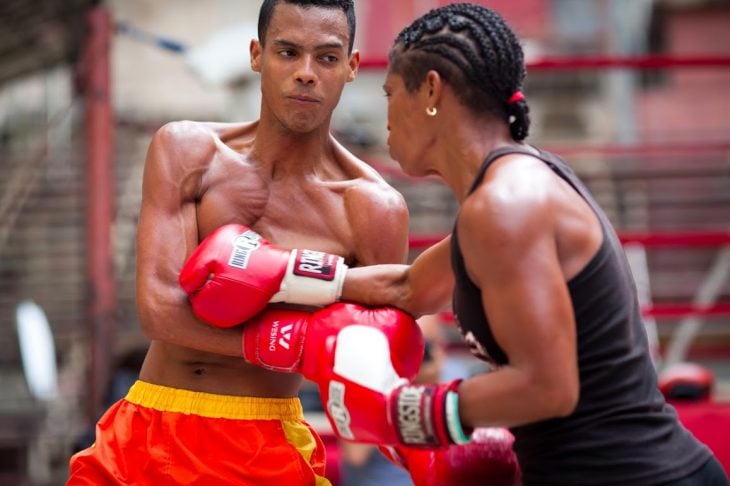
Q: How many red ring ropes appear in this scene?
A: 4